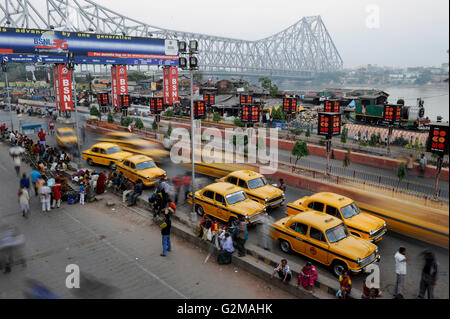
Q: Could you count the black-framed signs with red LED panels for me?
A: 12